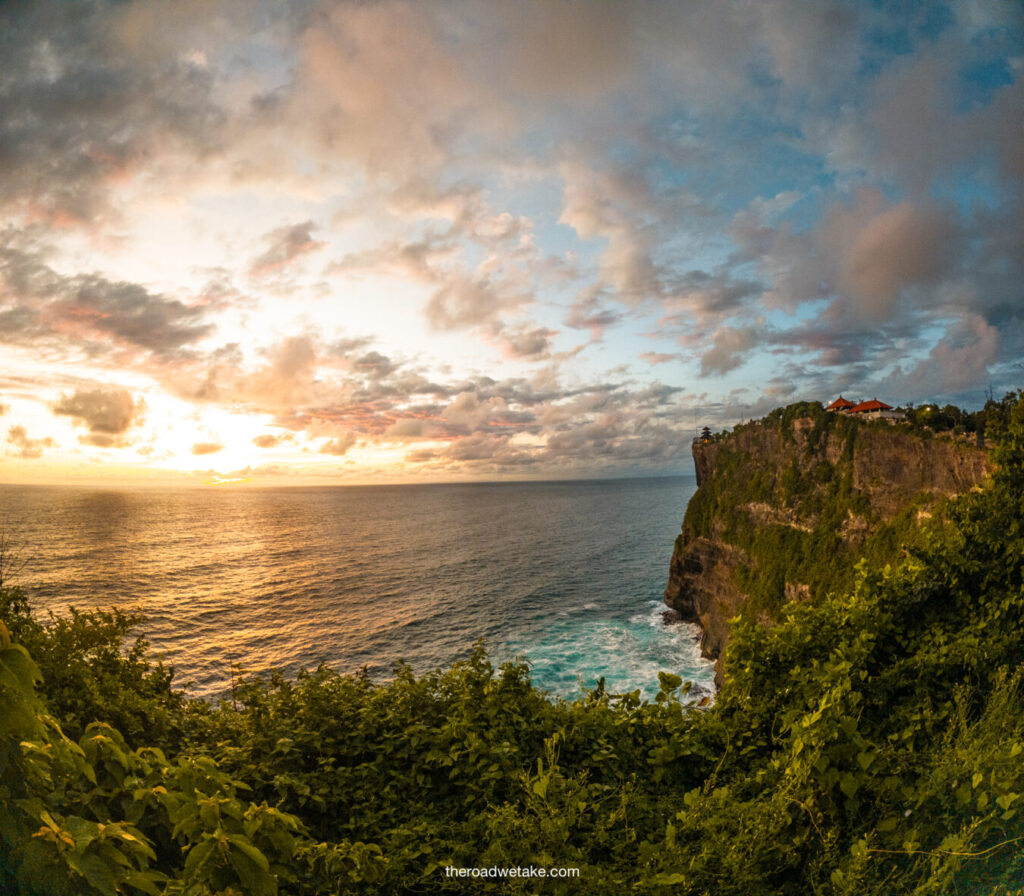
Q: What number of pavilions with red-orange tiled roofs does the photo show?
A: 2